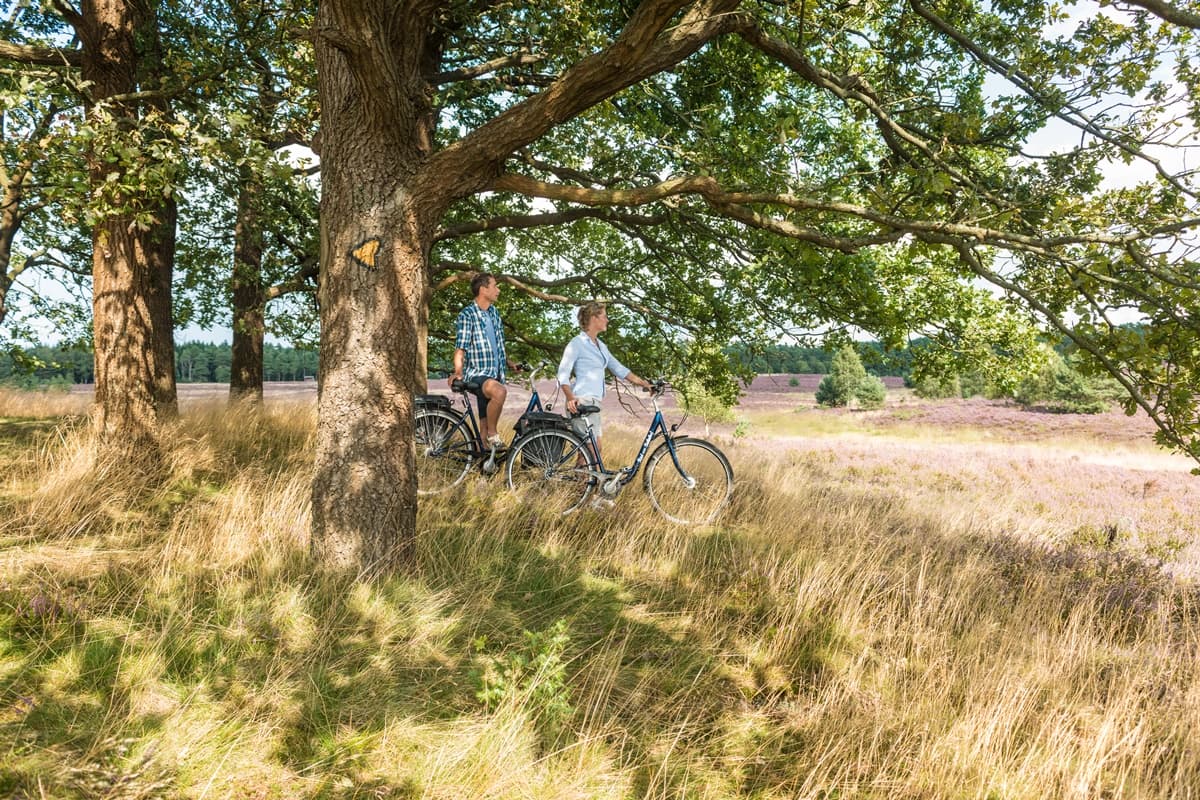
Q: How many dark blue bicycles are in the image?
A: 2